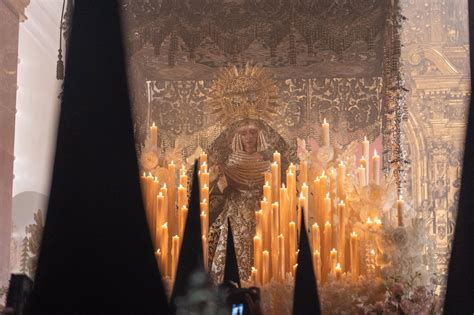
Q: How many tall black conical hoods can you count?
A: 5